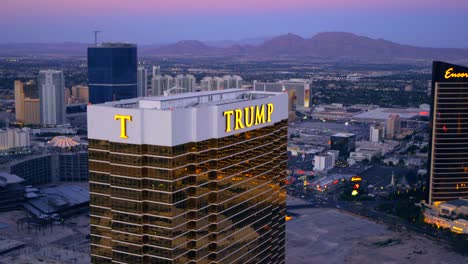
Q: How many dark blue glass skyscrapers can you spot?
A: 1